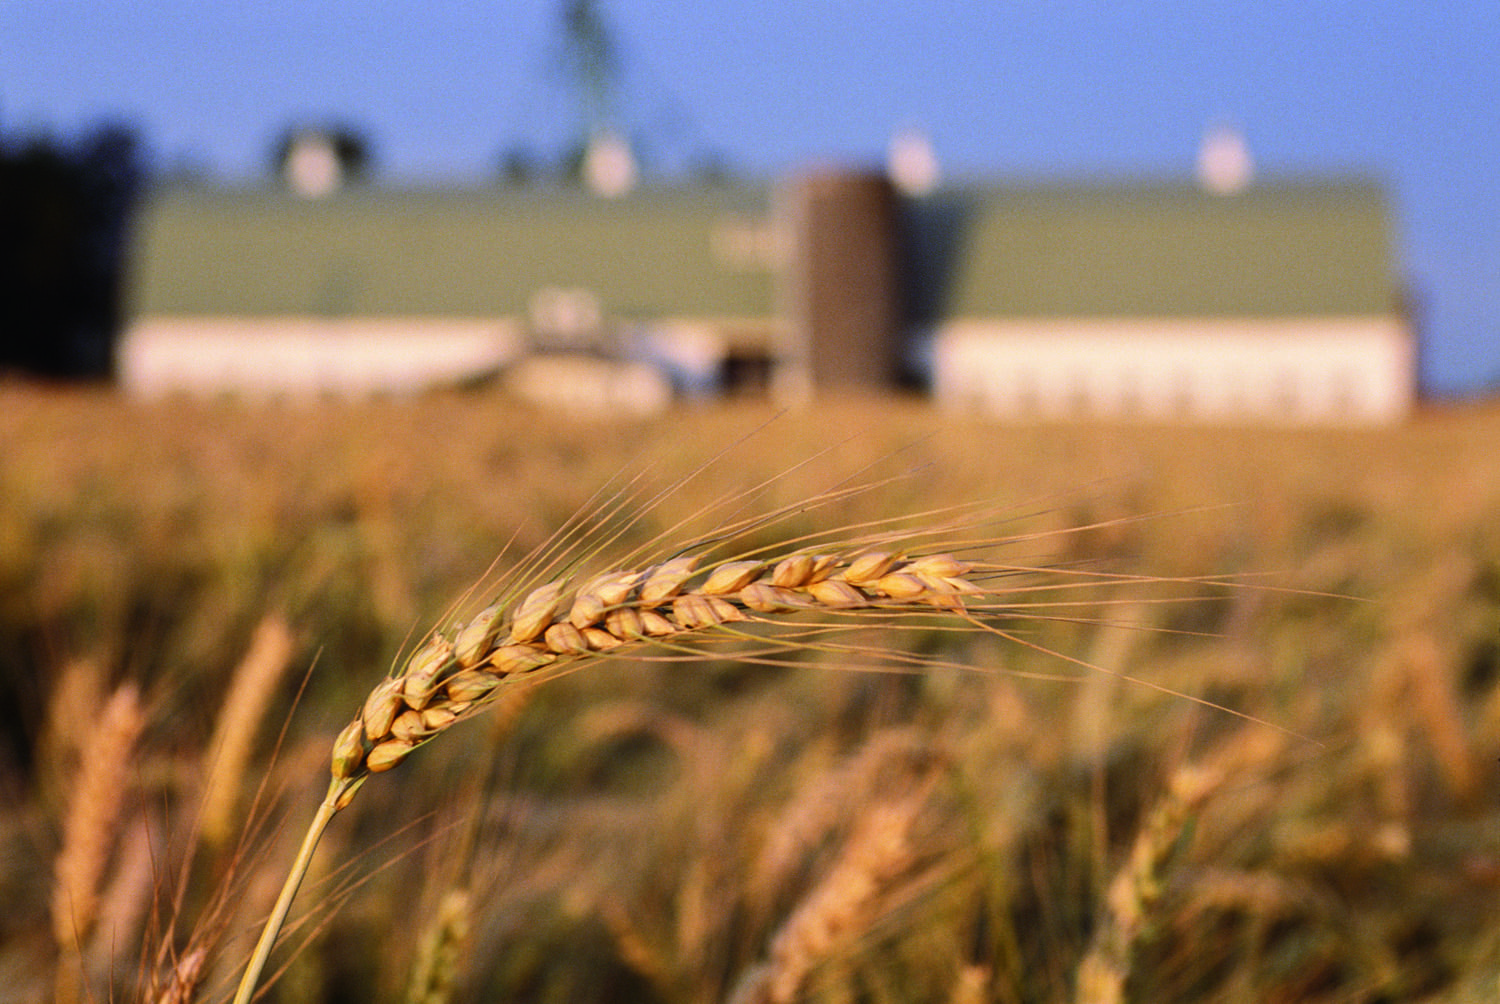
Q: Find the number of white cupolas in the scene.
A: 4